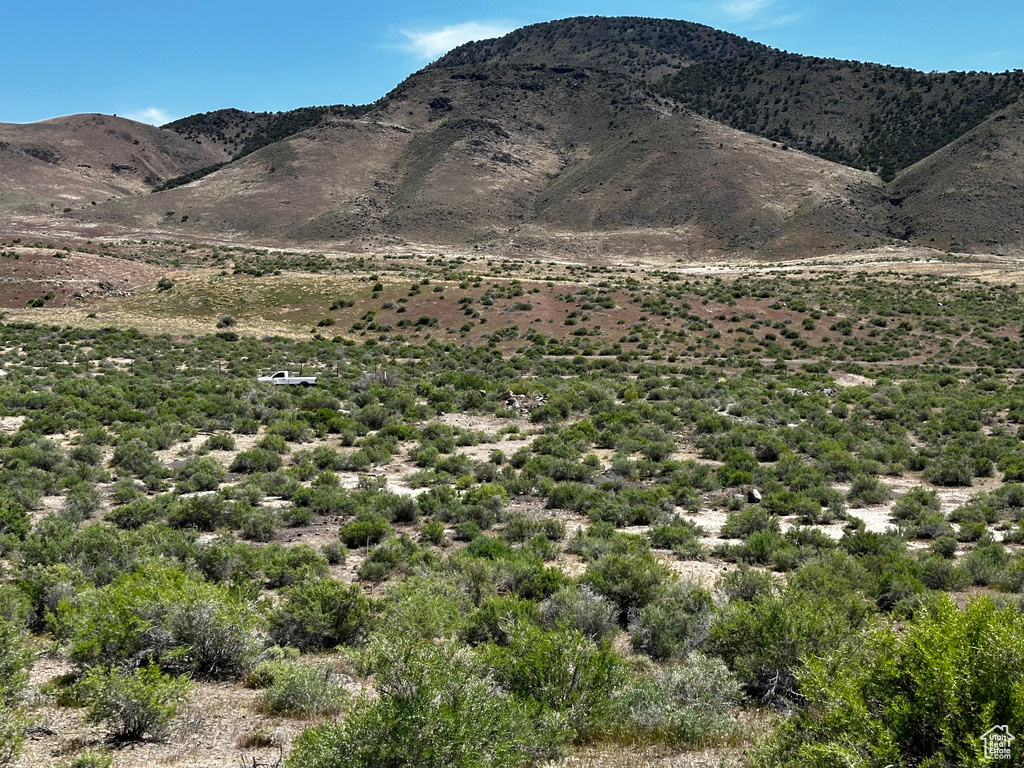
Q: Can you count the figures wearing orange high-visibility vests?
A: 0